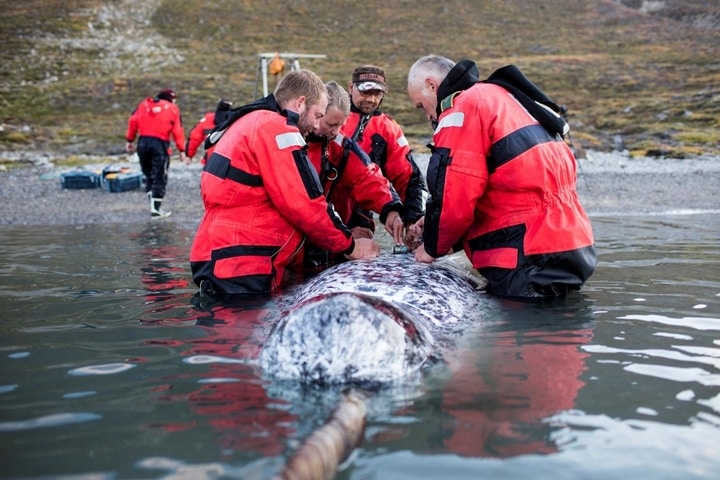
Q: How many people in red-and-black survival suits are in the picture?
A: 6